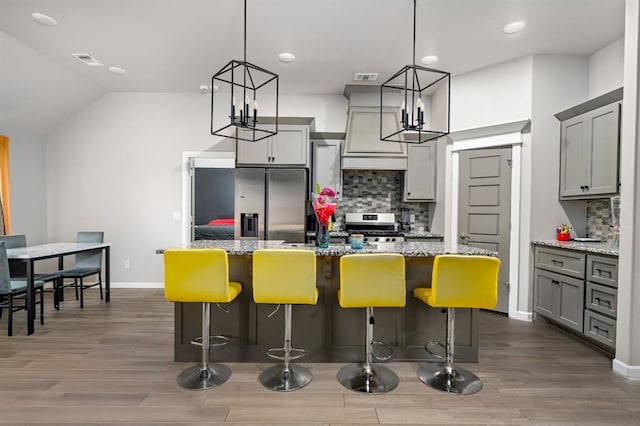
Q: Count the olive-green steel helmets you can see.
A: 0